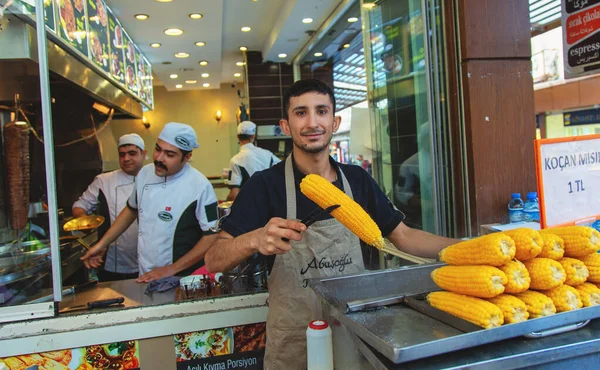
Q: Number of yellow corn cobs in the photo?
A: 15